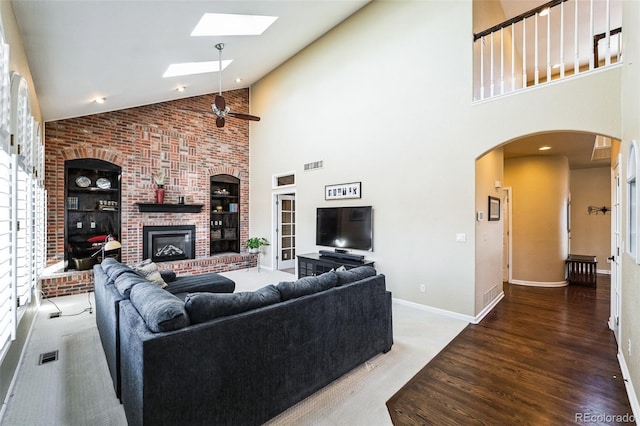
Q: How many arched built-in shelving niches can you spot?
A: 2